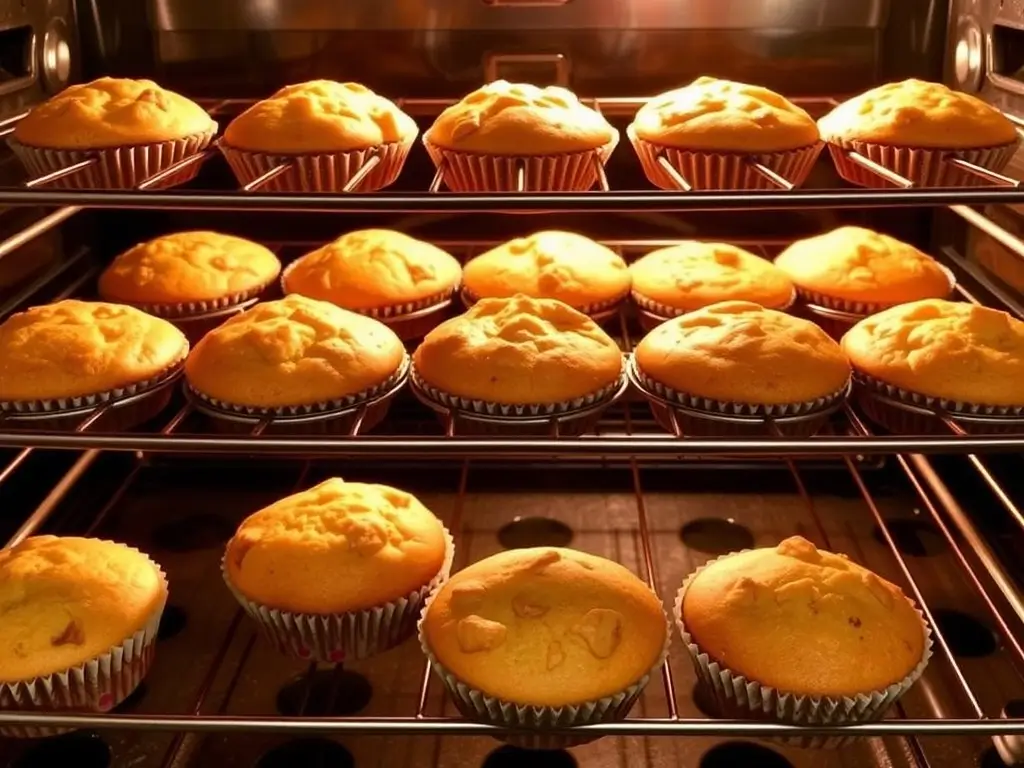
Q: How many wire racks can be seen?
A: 3